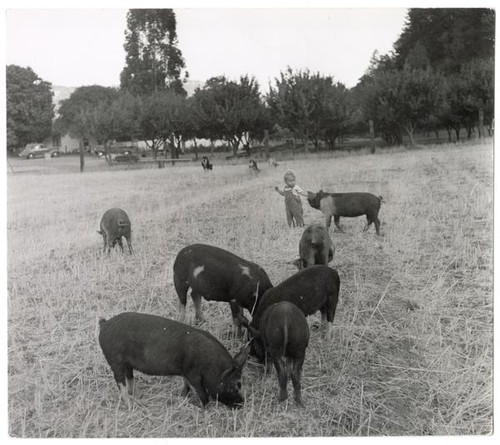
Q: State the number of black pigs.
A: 7